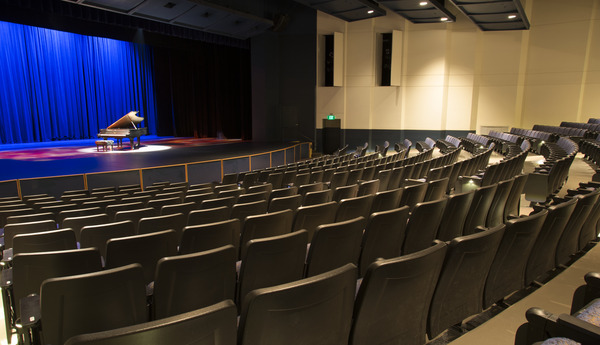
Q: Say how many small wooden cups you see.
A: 0